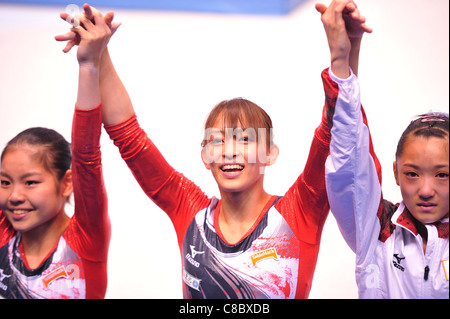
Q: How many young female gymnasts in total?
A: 3